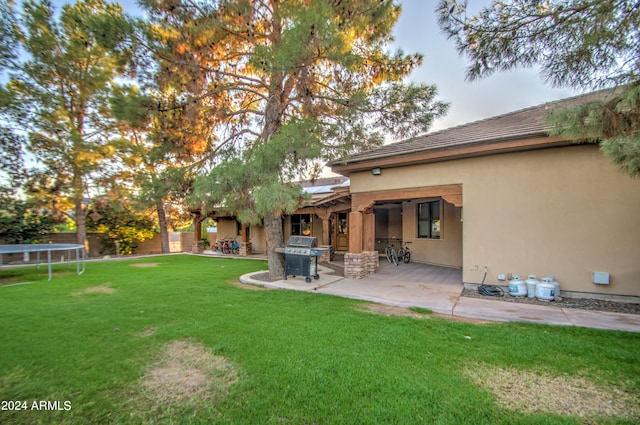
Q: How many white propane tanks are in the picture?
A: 4